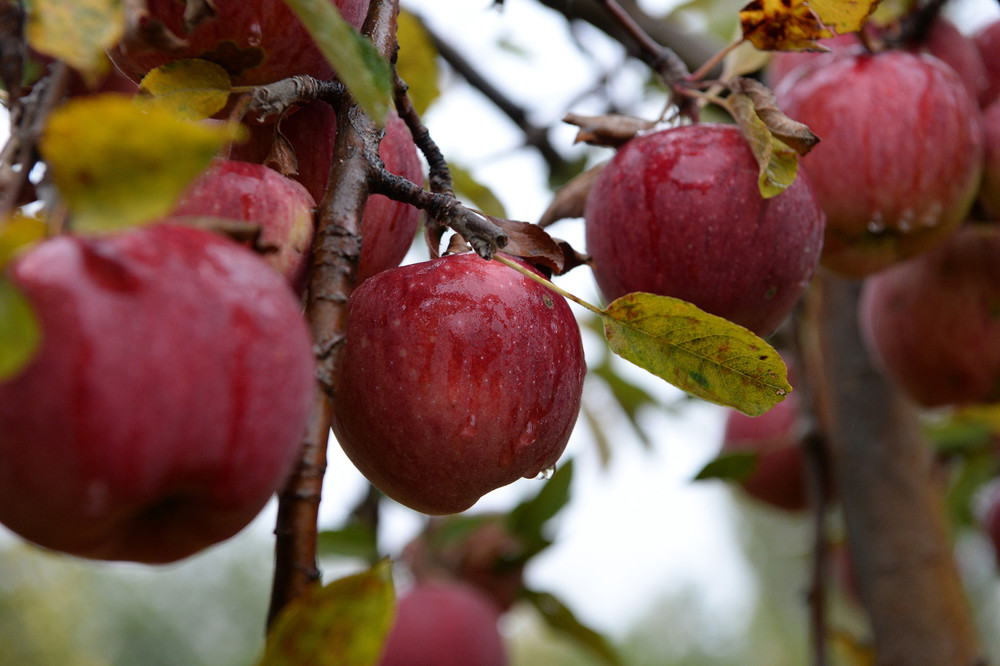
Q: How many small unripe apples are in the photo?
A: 0